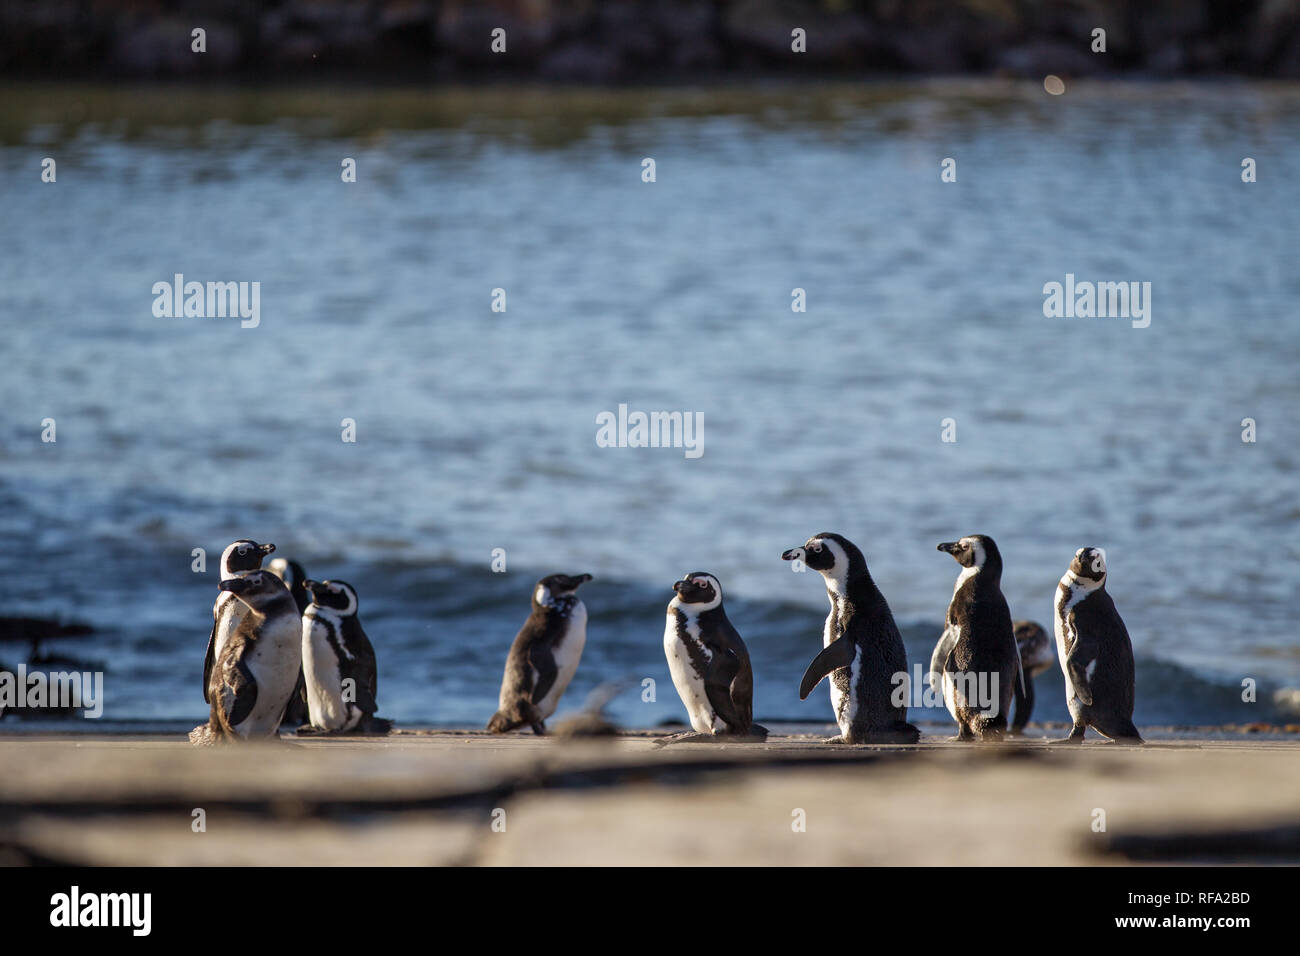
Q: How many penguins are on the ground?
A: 10